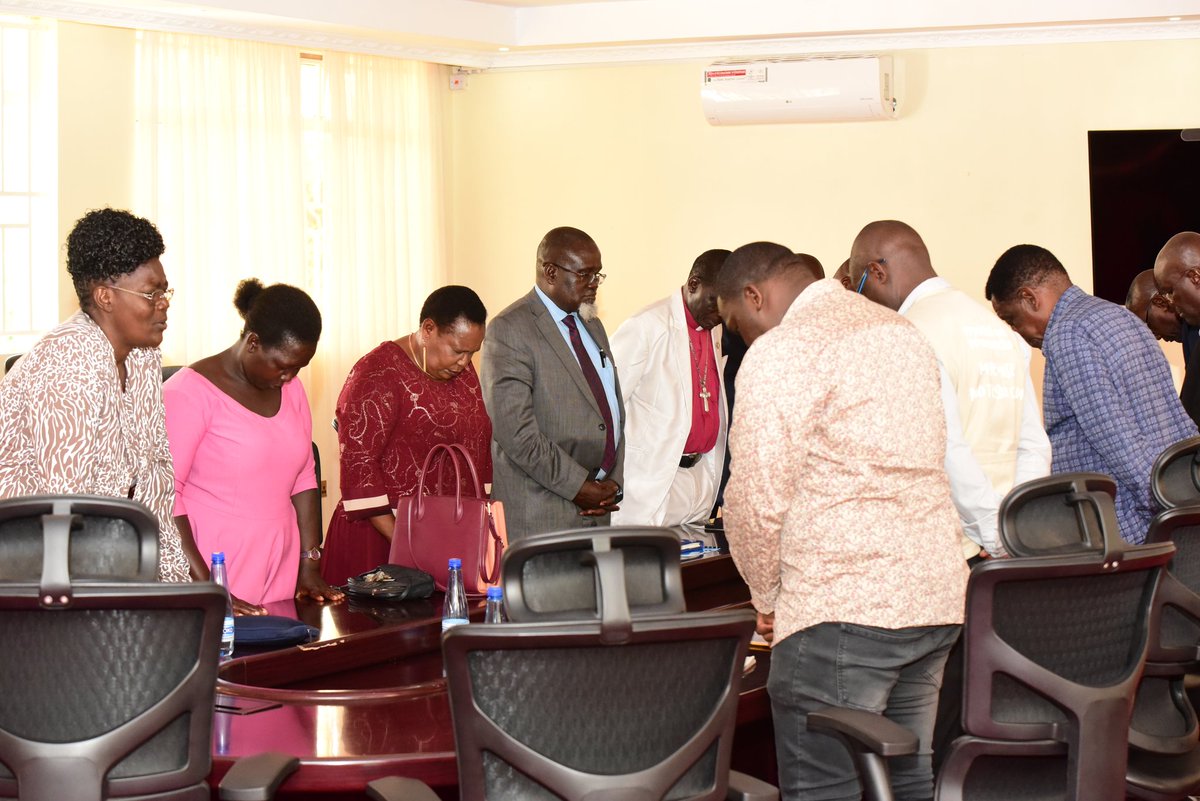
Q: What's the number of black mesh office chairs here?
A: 4